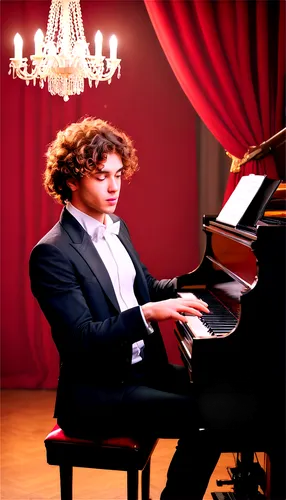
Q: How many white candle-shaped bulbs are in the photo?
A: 4